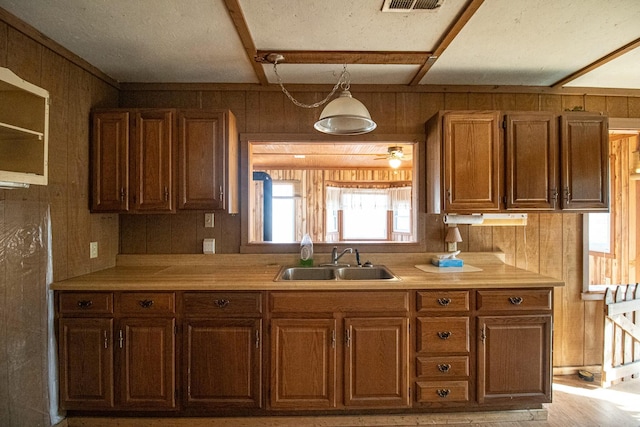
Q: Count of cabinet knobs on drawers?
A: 8